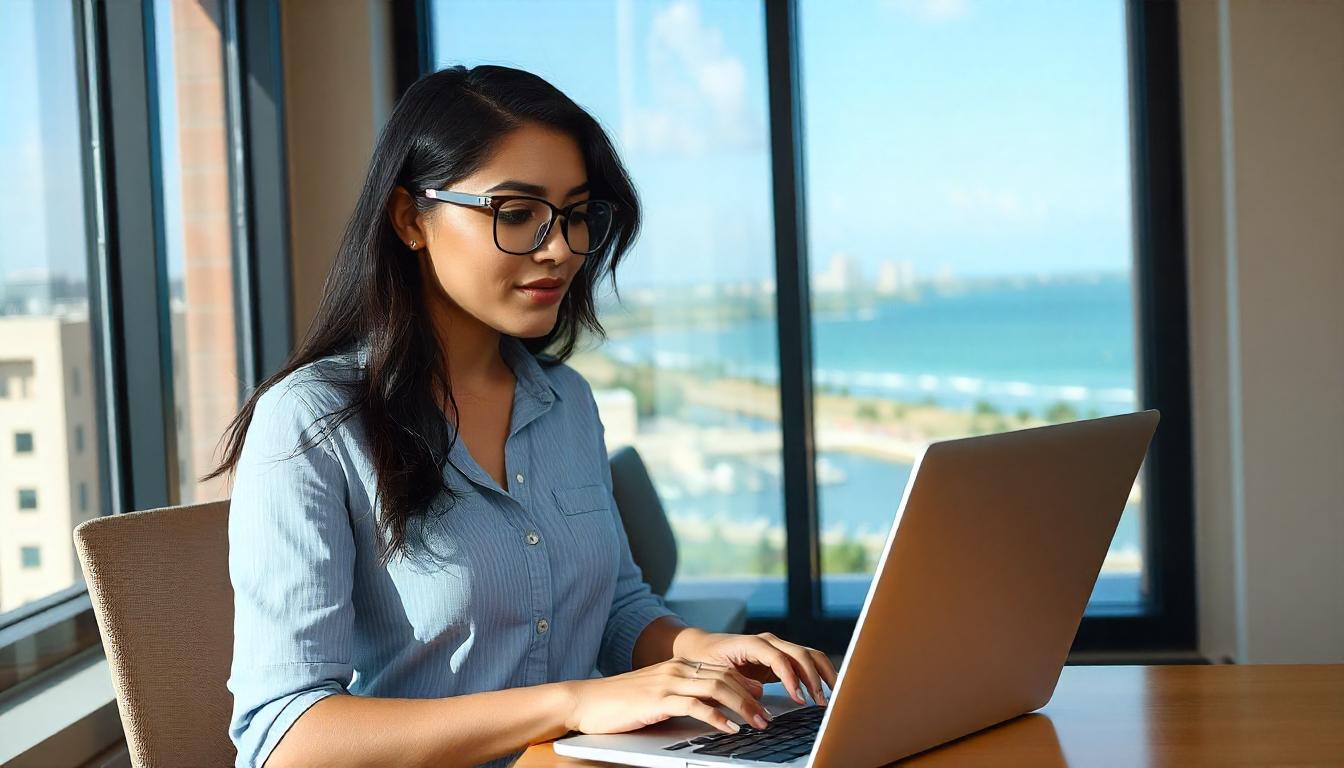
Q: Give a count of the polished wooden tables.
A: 1